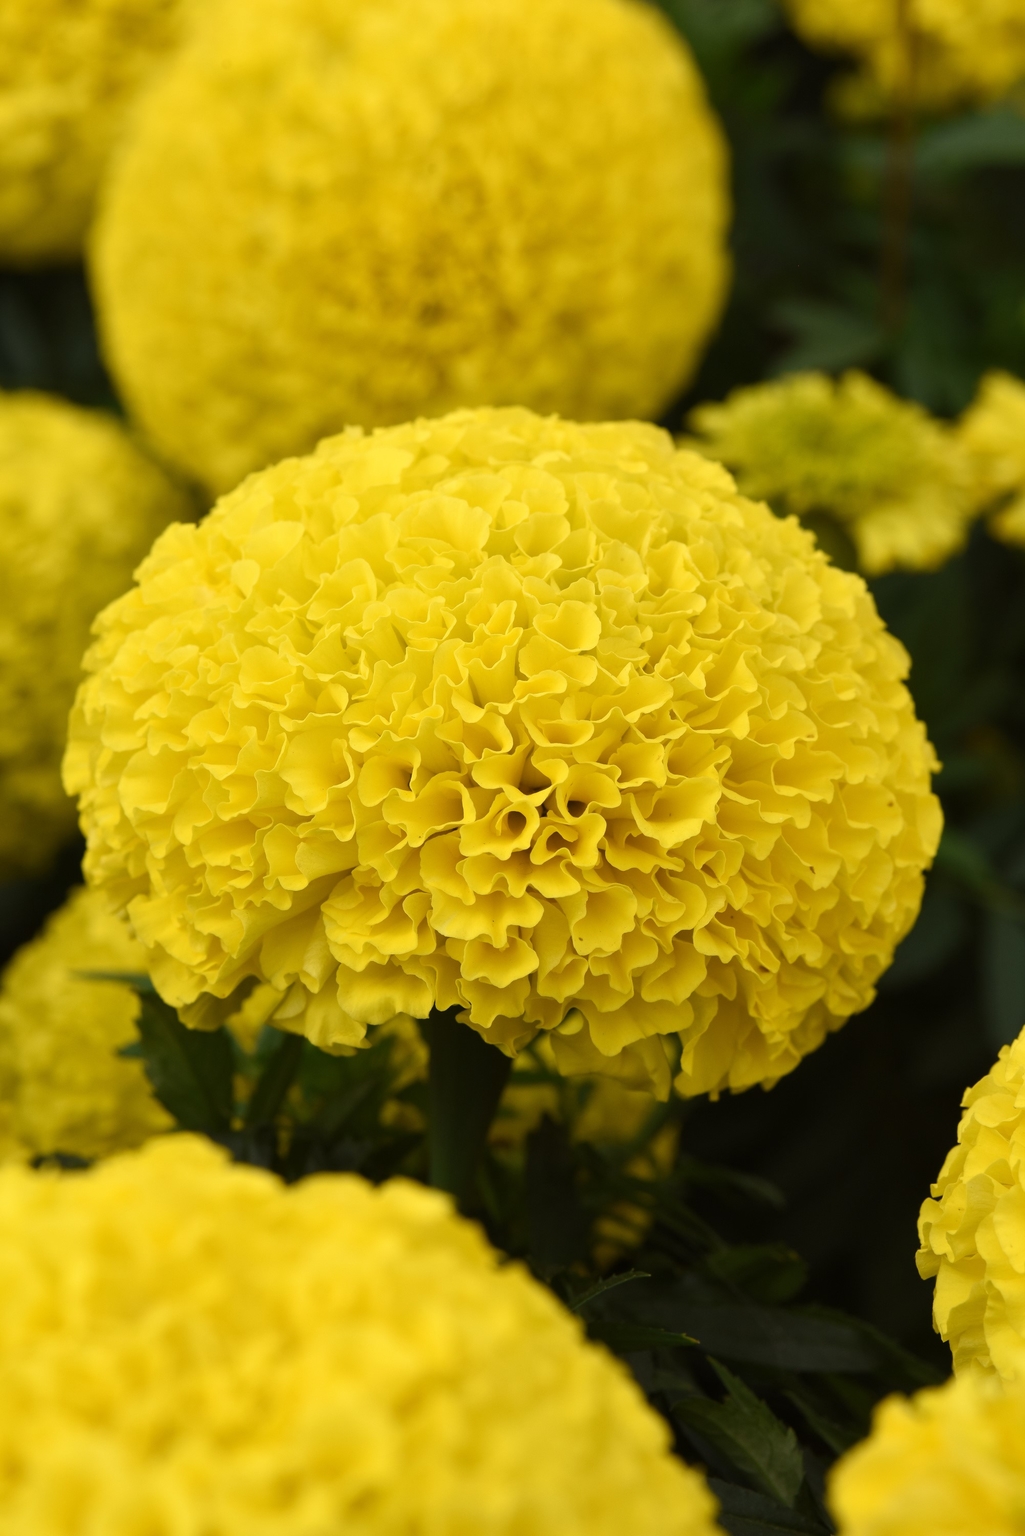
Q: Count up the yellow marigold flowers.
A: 11